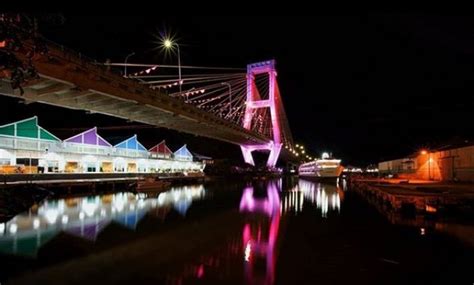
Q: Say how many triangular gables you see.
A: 5